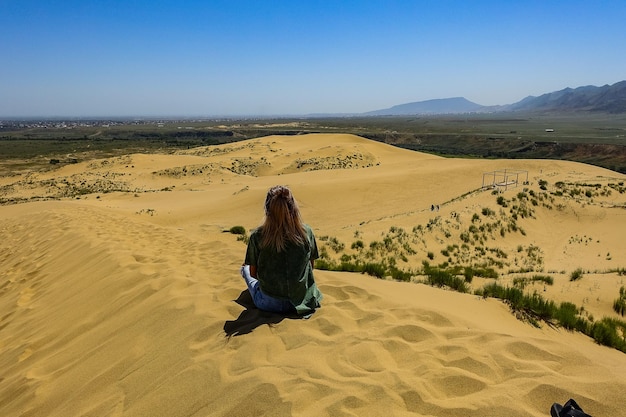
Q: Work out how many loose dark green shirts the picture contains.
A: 1